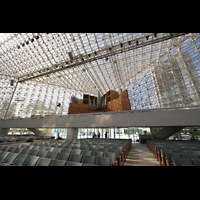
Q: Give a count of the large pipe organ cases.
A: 1